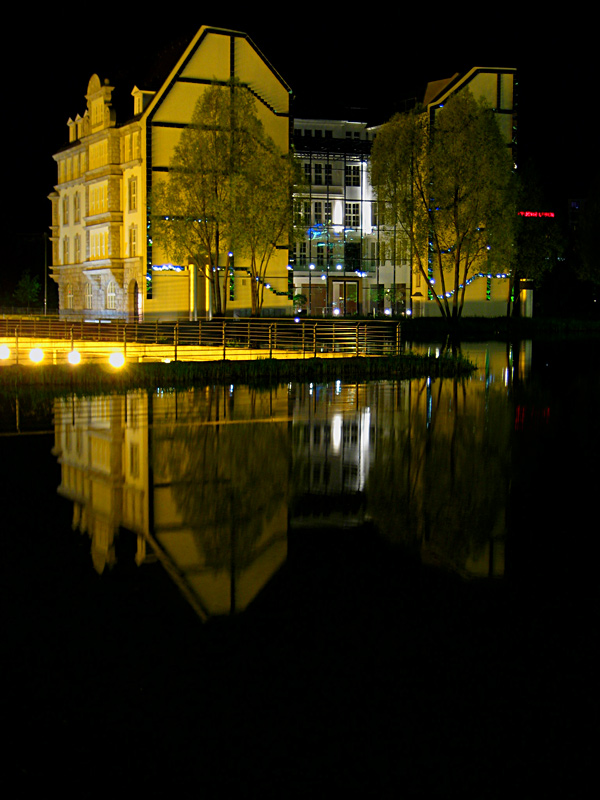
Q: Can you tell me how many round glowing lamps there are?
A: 4